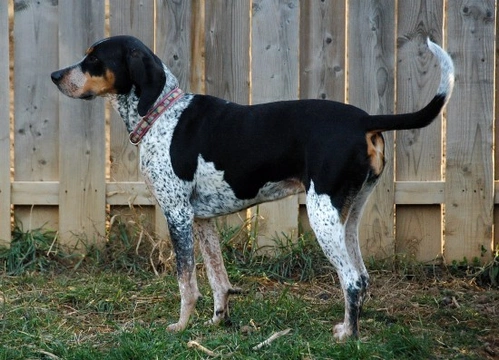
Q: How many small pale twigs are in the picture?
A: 2